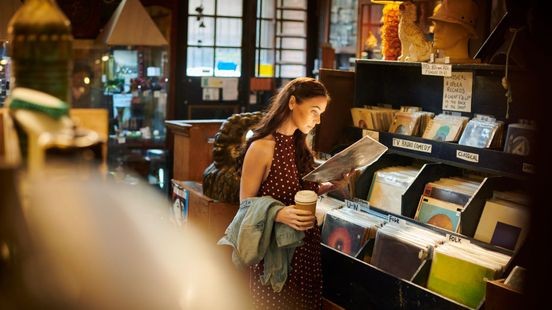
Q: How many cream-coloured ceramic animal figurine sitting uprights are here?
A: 1